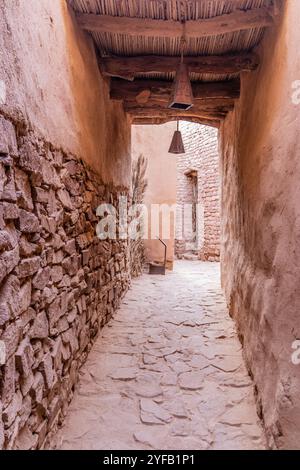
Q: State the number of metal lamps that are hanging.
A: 2